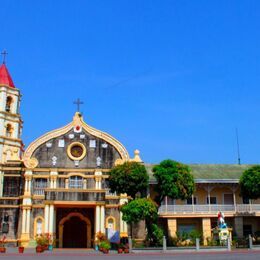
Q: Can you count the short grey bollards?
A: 5